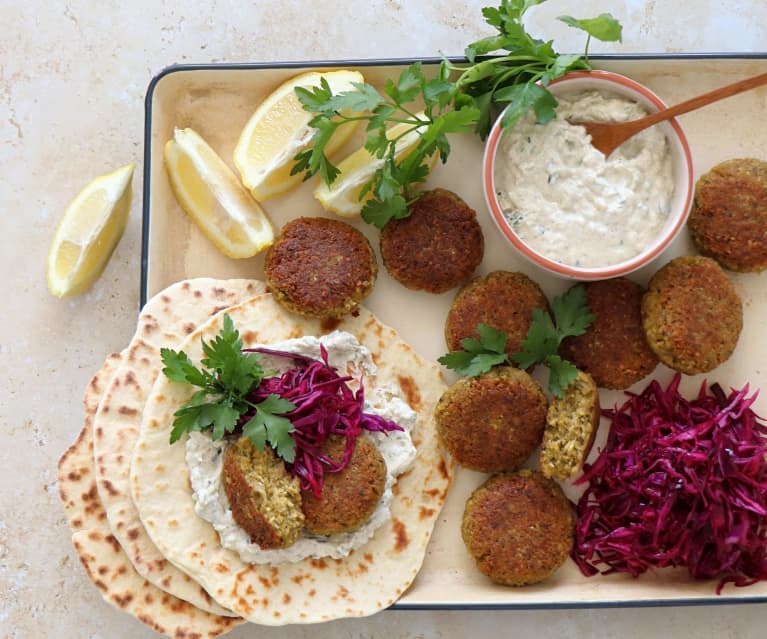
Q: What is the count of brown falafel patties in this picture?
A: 11